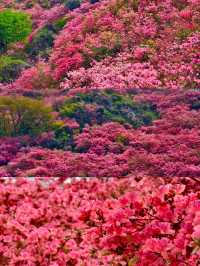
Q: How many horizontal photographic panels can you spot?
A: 3